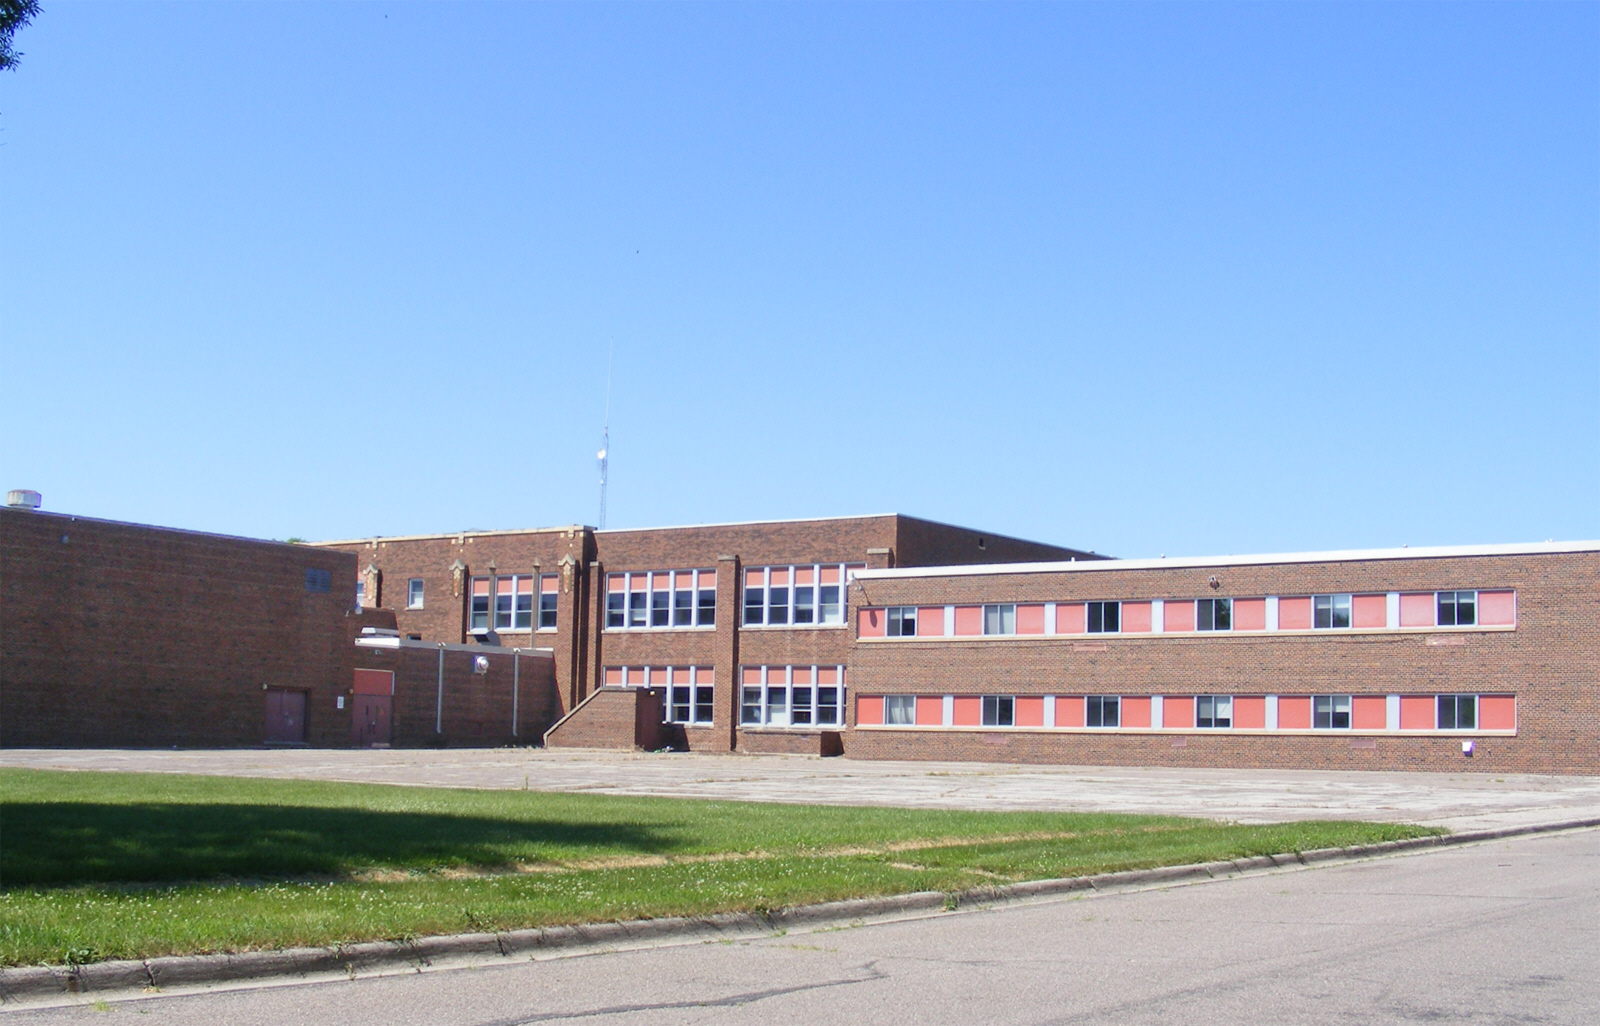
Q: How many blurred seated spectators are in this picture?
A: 0